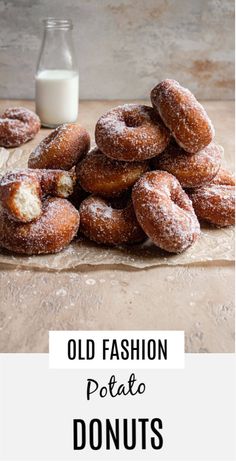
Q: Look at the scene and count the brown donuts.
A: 11